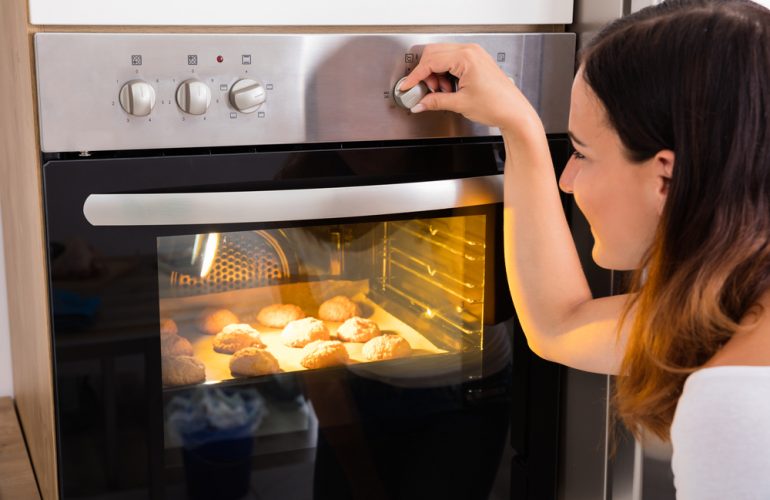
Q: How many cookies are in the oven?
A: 12